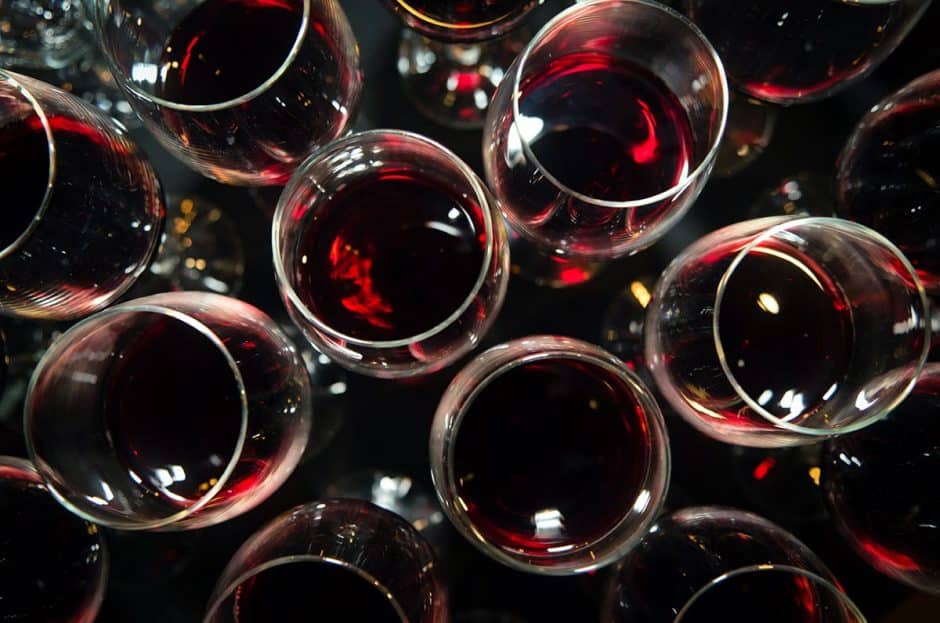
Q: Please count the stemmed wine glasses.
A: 14